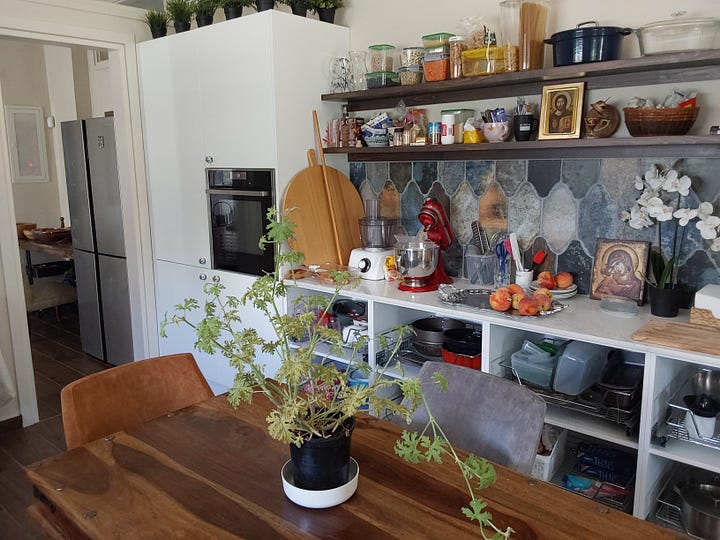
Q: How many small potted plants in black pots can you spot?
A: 7